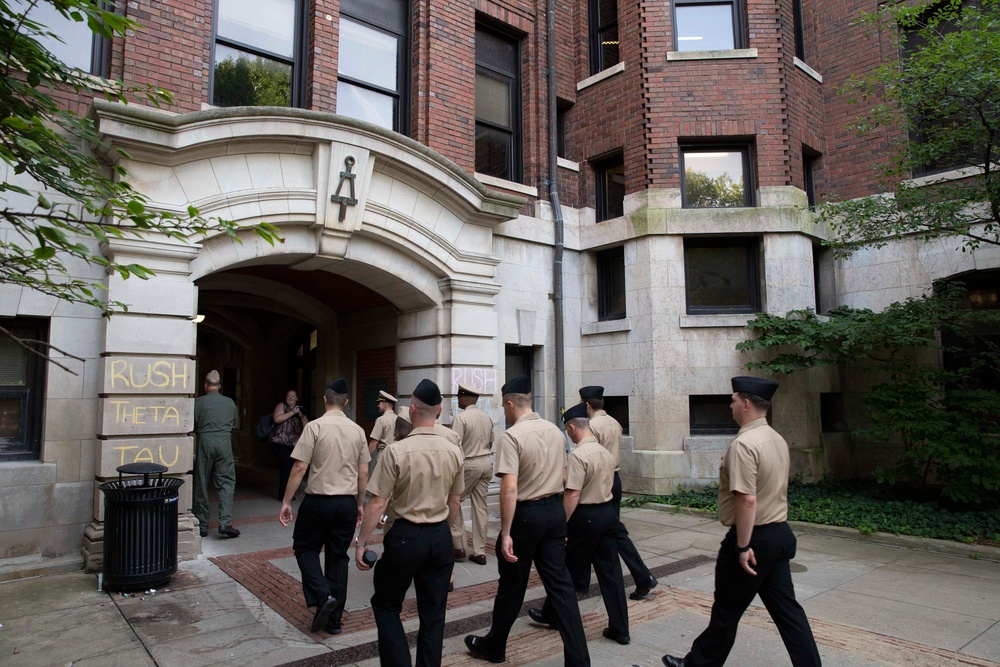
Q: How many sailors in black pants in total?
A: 6